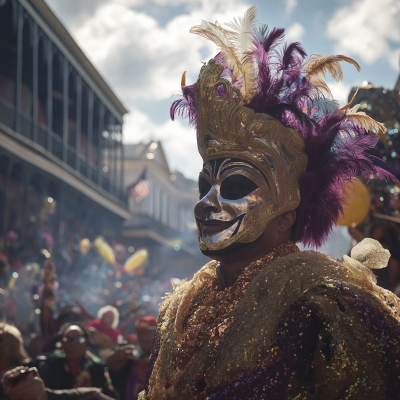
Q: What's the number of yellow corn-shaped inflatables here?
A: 2